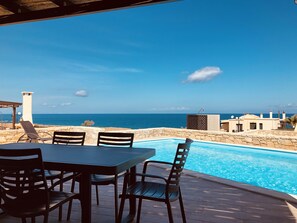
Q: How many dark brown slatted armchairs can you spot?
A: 4